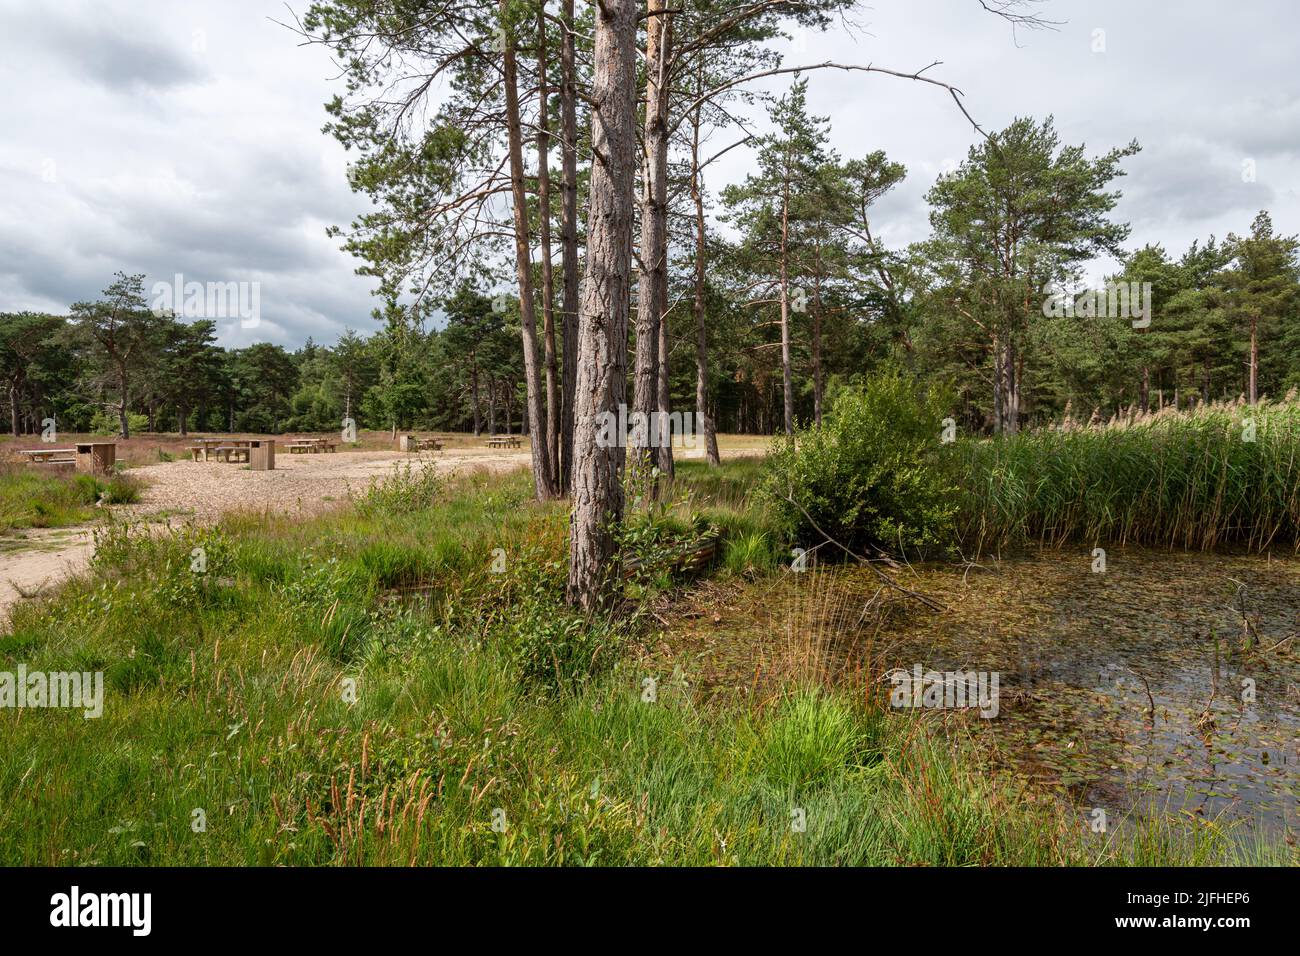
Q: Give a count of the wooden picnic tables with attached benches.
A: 5